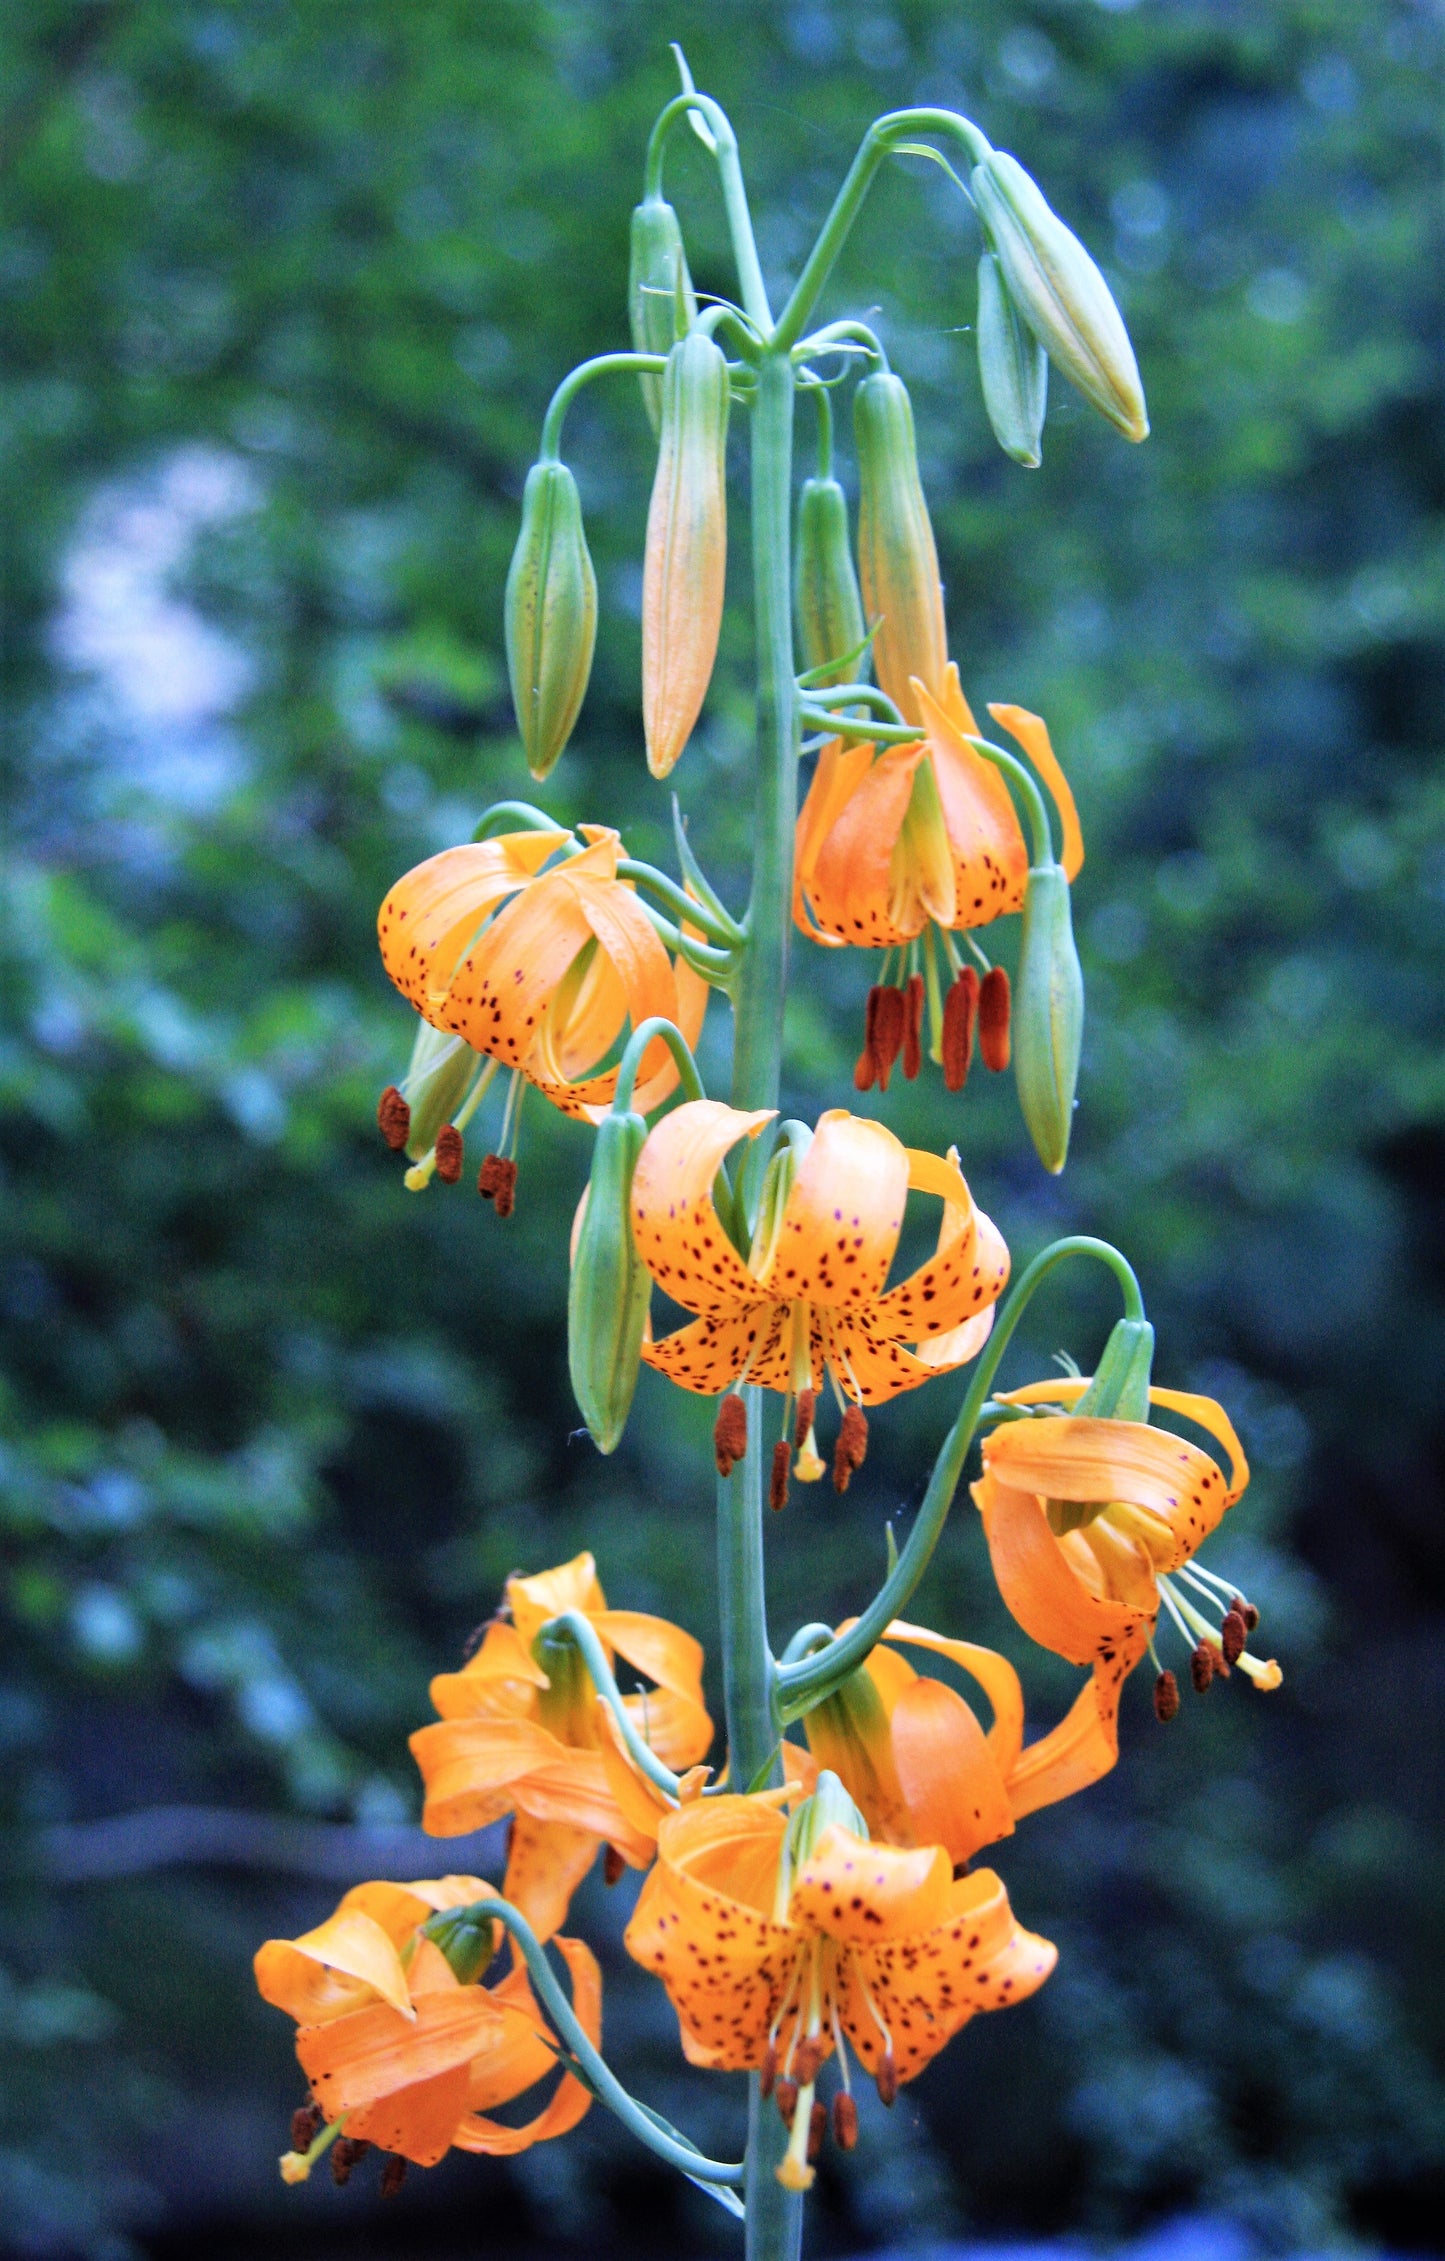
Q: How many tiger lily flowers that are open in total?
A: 8